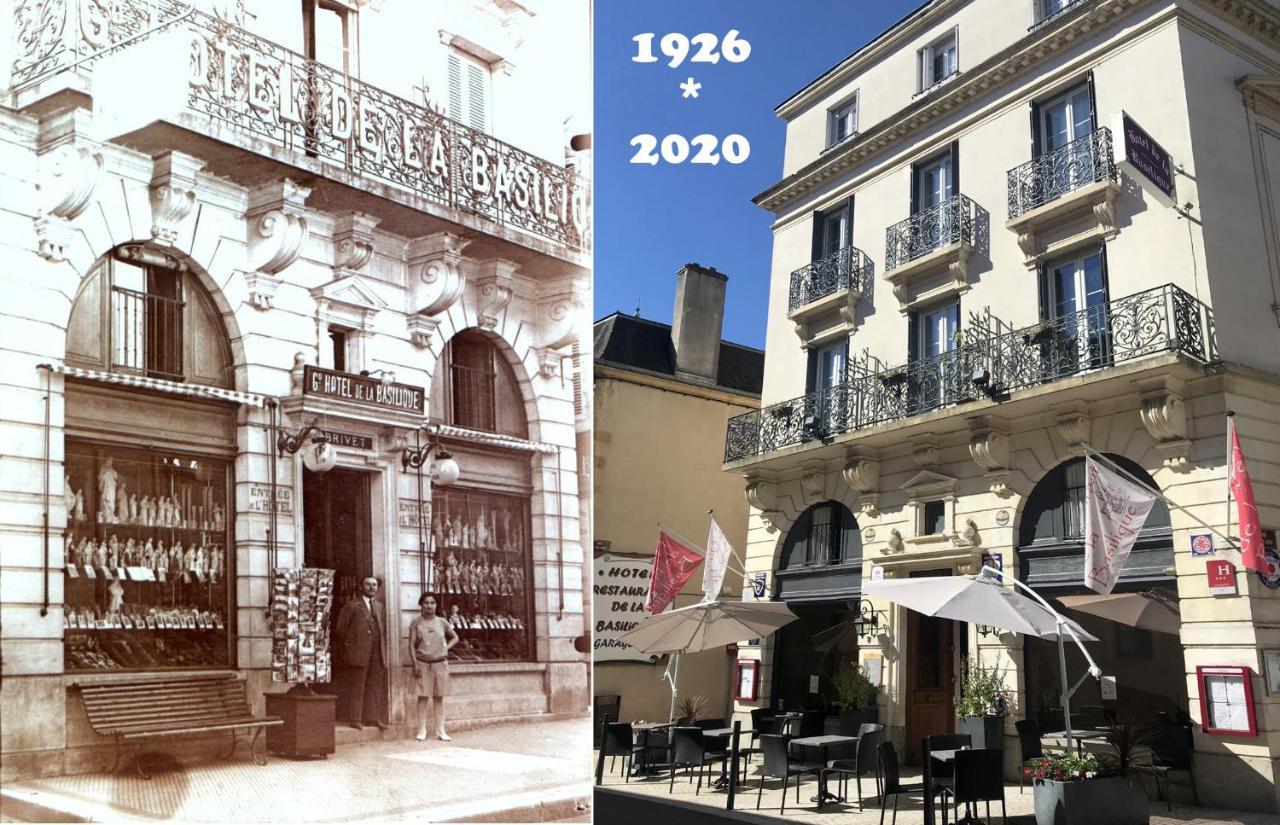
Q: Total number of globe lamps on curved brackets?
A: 2